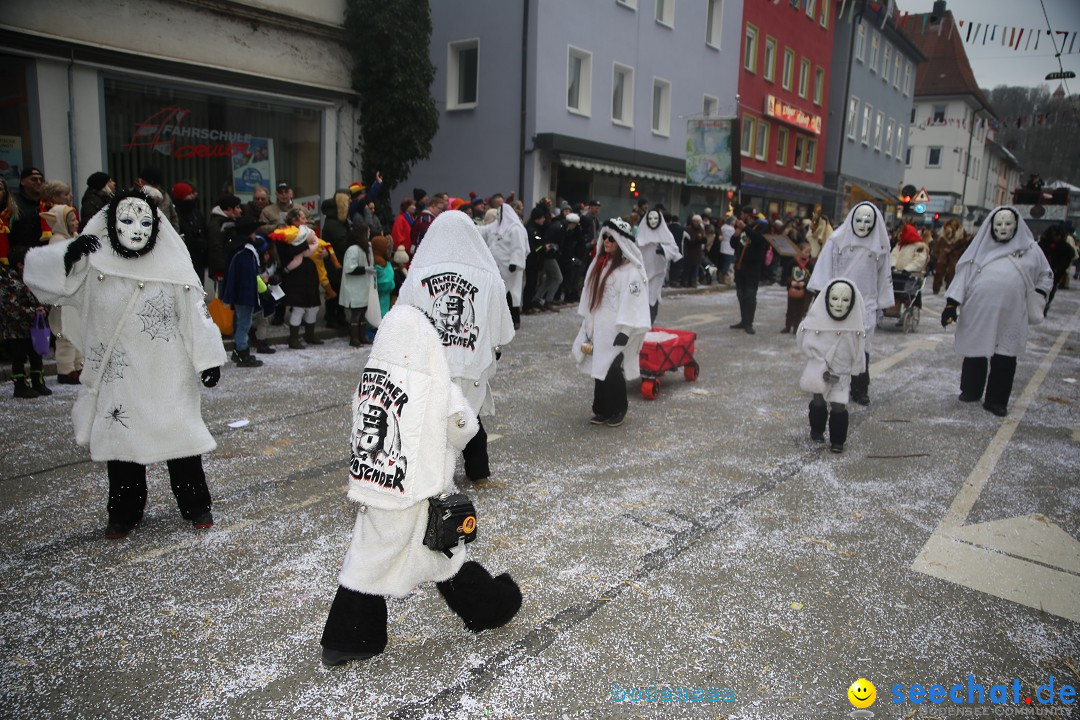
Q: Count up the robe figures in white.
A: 9